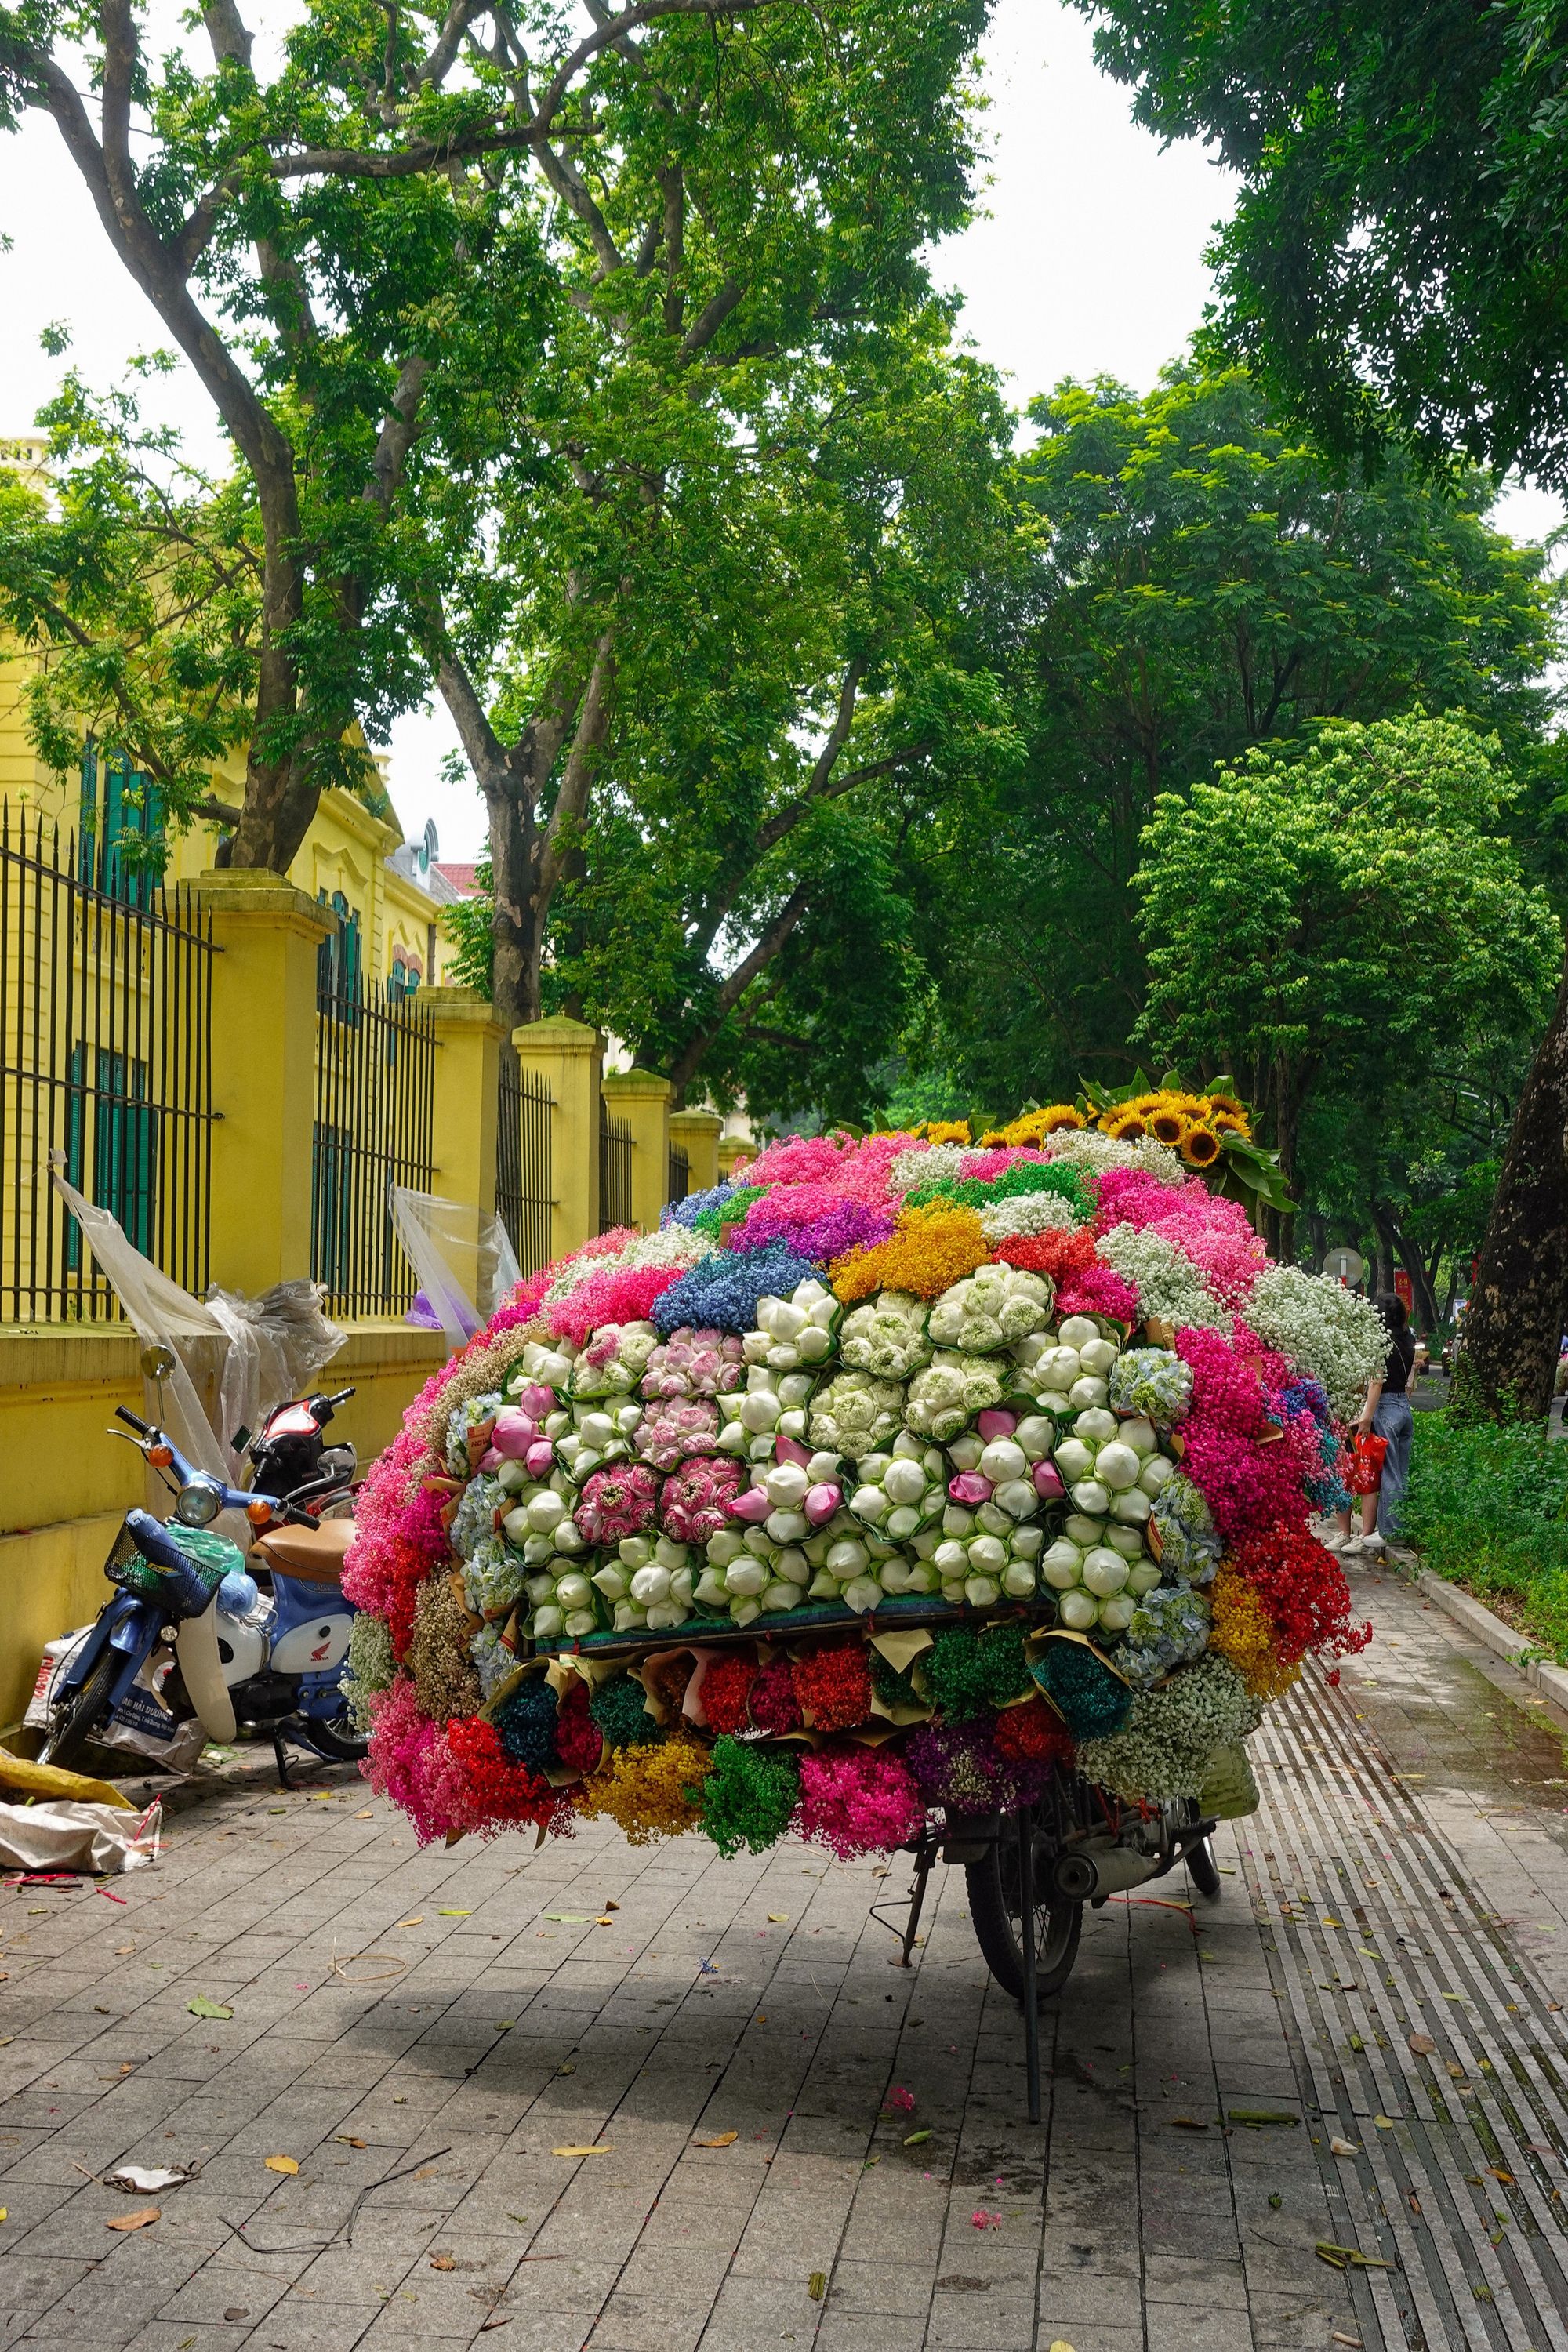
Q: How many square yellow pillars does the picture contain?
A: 6